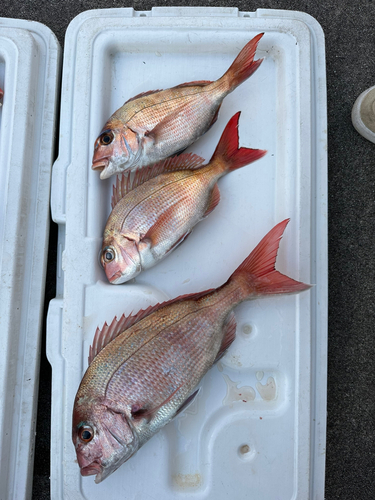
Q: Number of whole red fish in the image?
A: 3